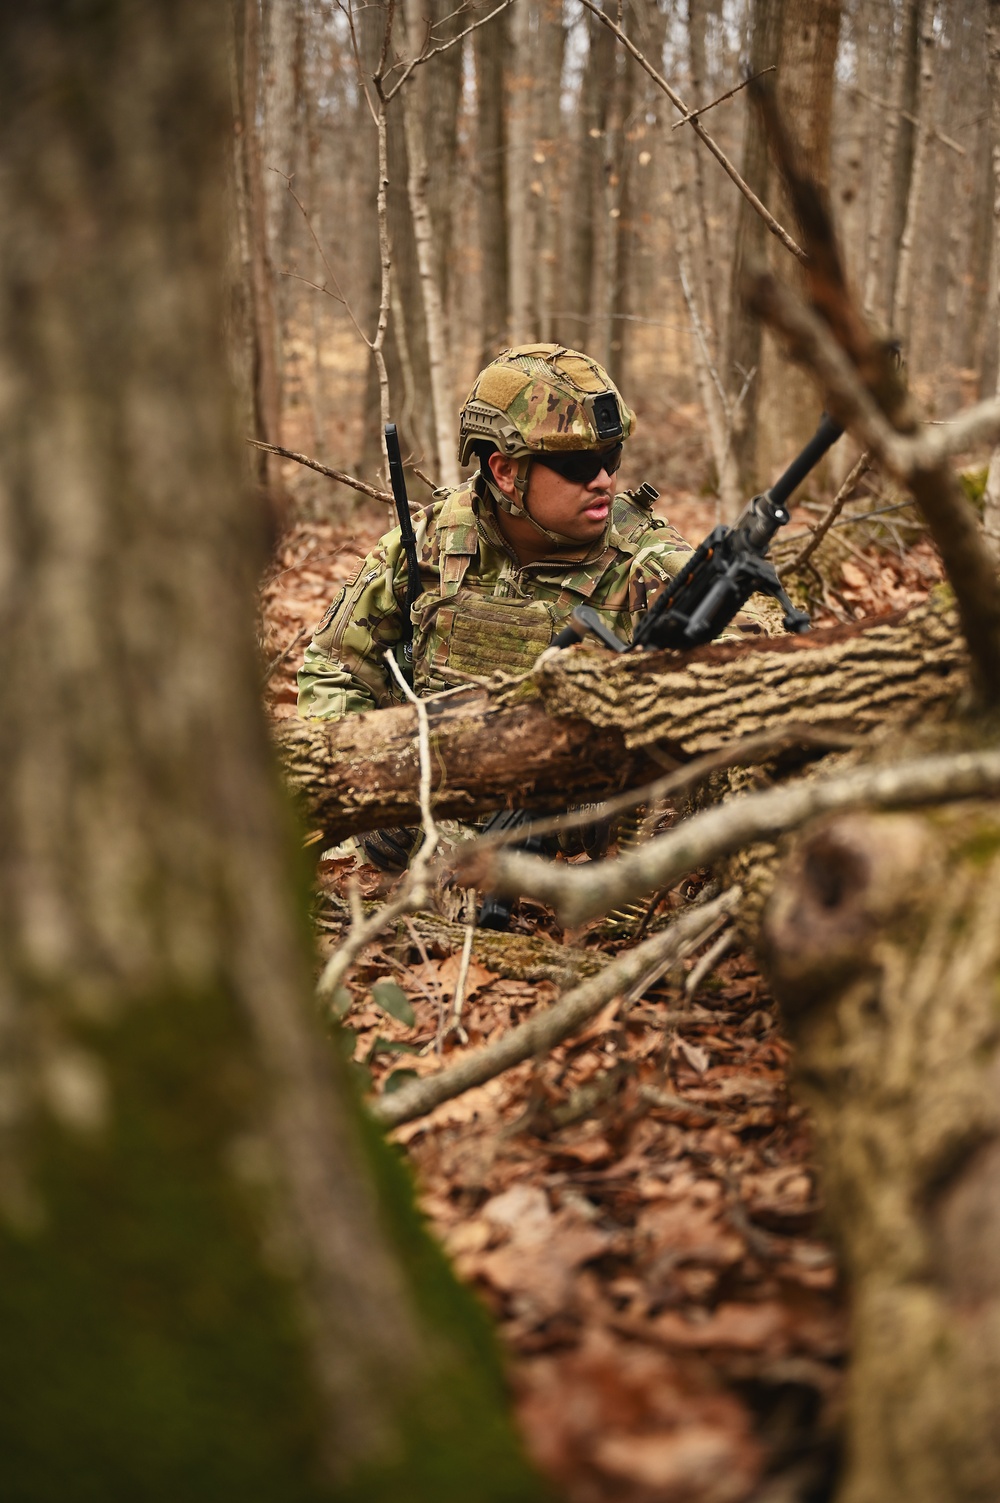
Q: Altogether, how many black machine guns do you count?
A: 1